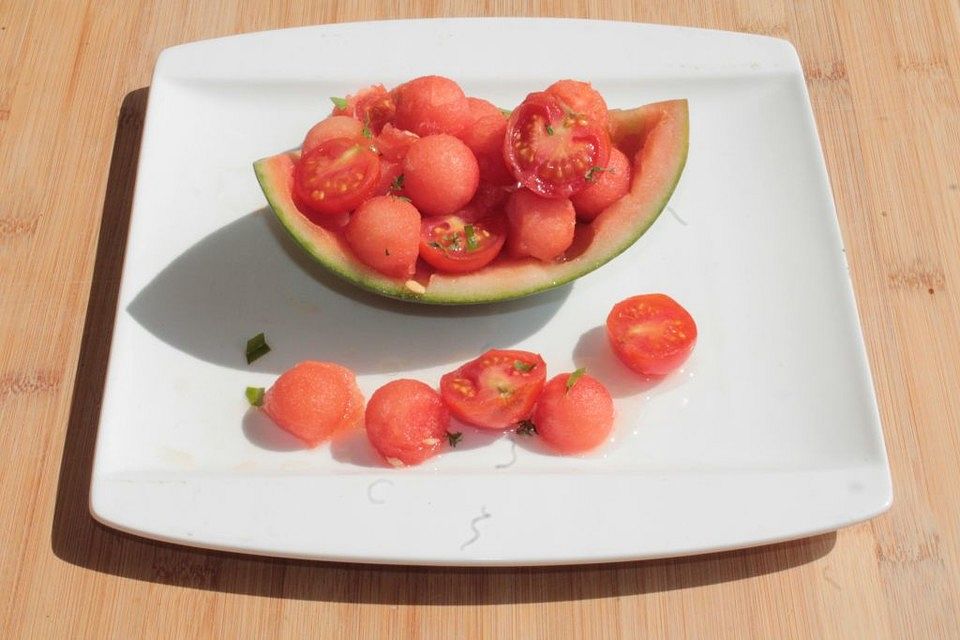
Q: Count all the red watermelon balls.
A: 11